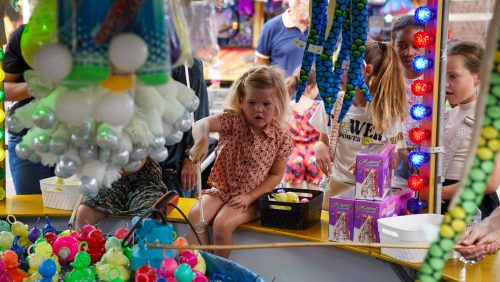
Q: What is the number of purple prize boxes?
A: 3